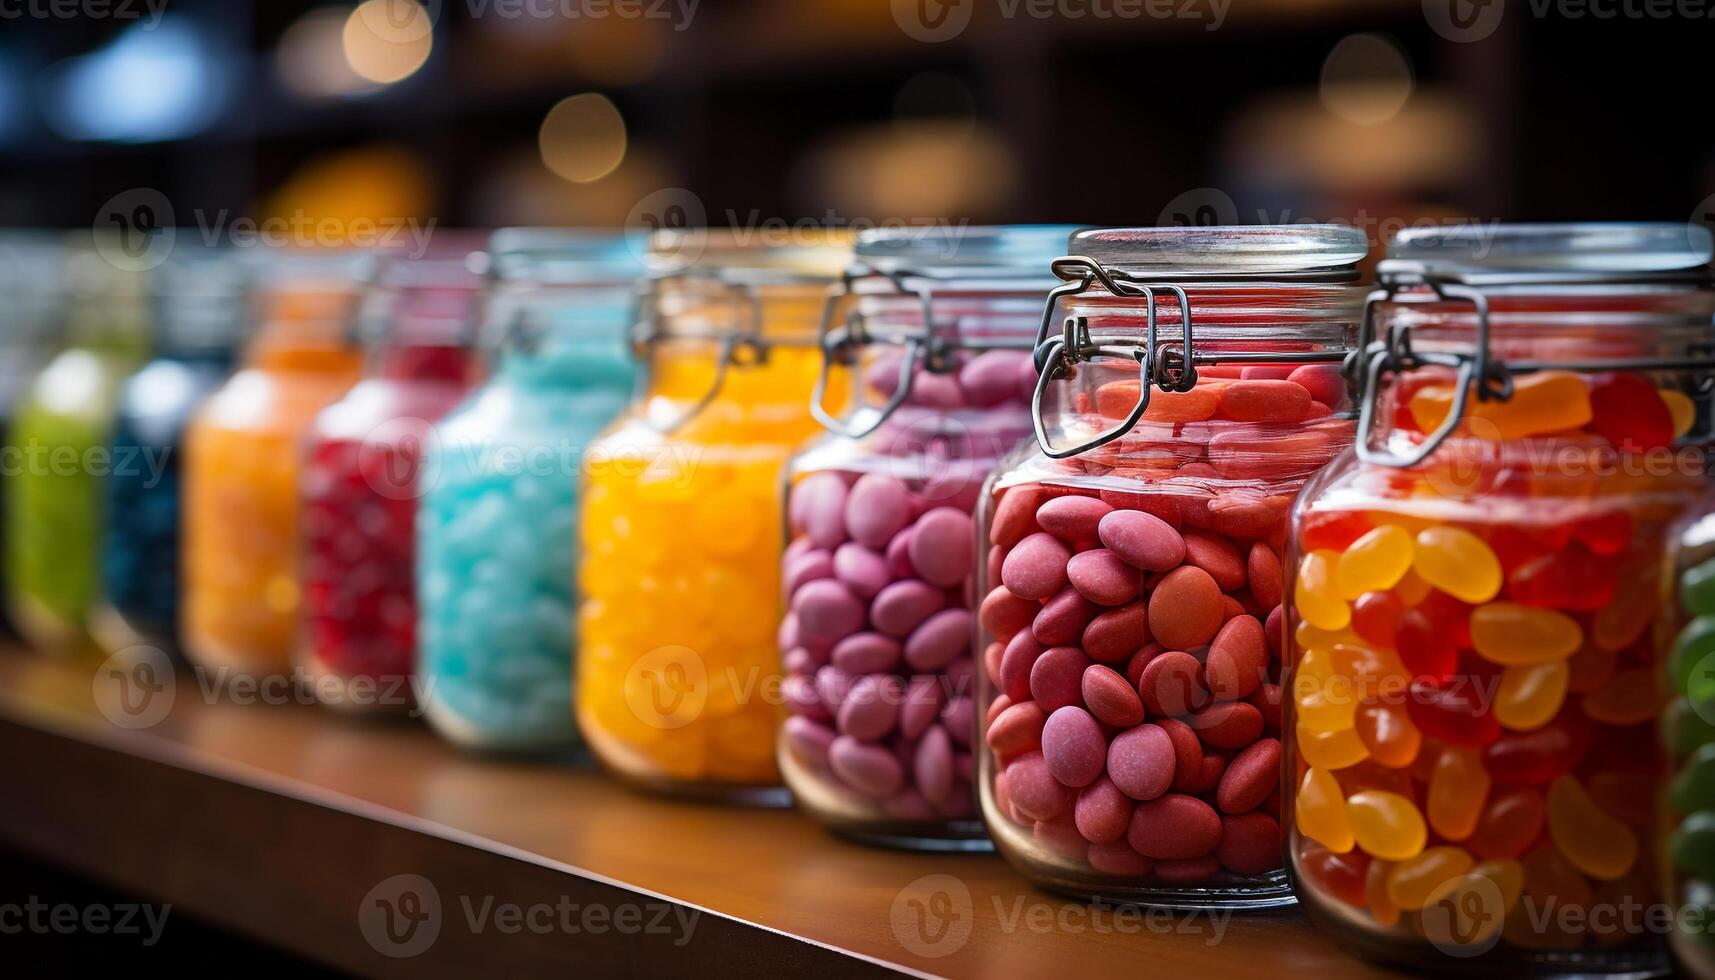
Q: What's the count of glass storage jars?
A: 11